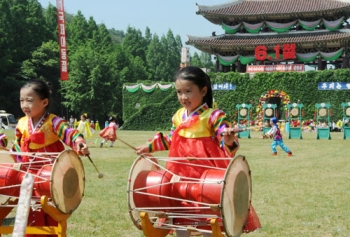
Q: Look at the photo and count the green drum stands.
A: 5